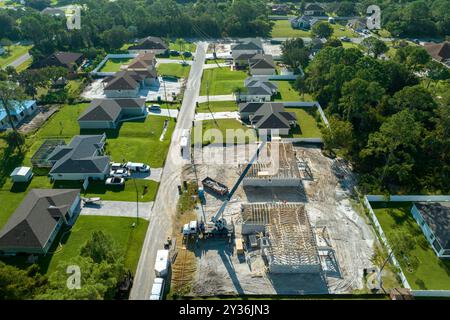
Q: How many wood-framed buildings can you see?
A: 2